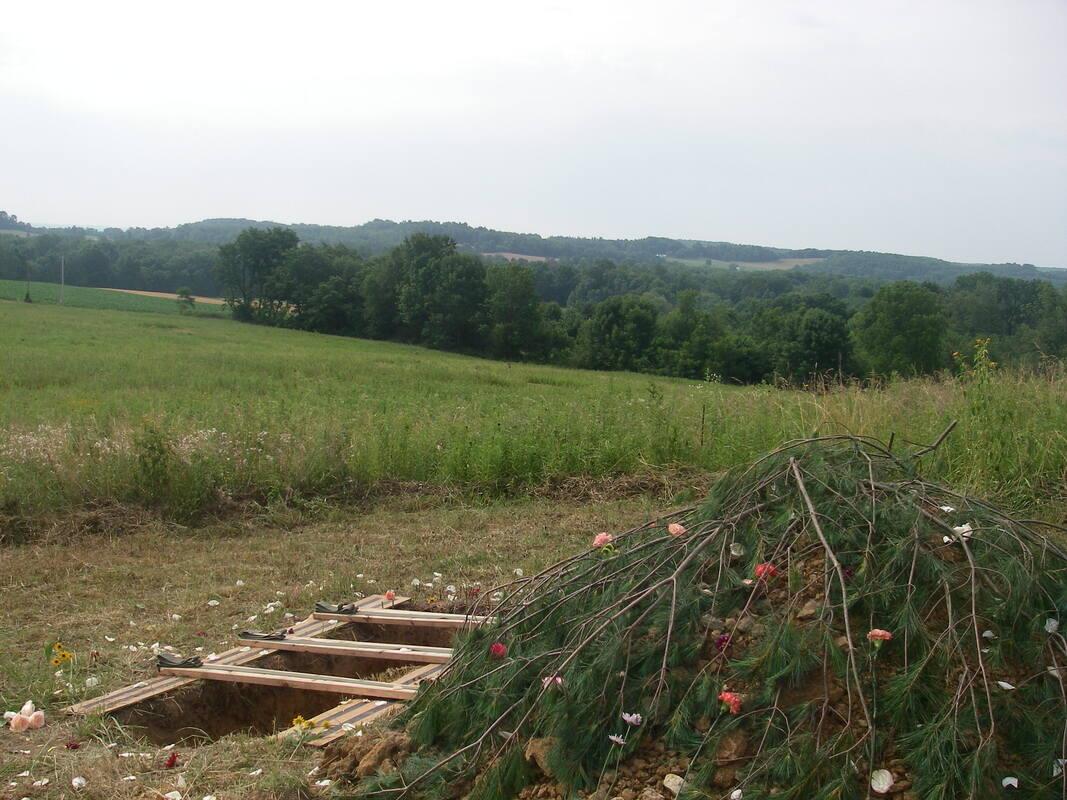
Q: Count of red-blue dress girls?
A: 0